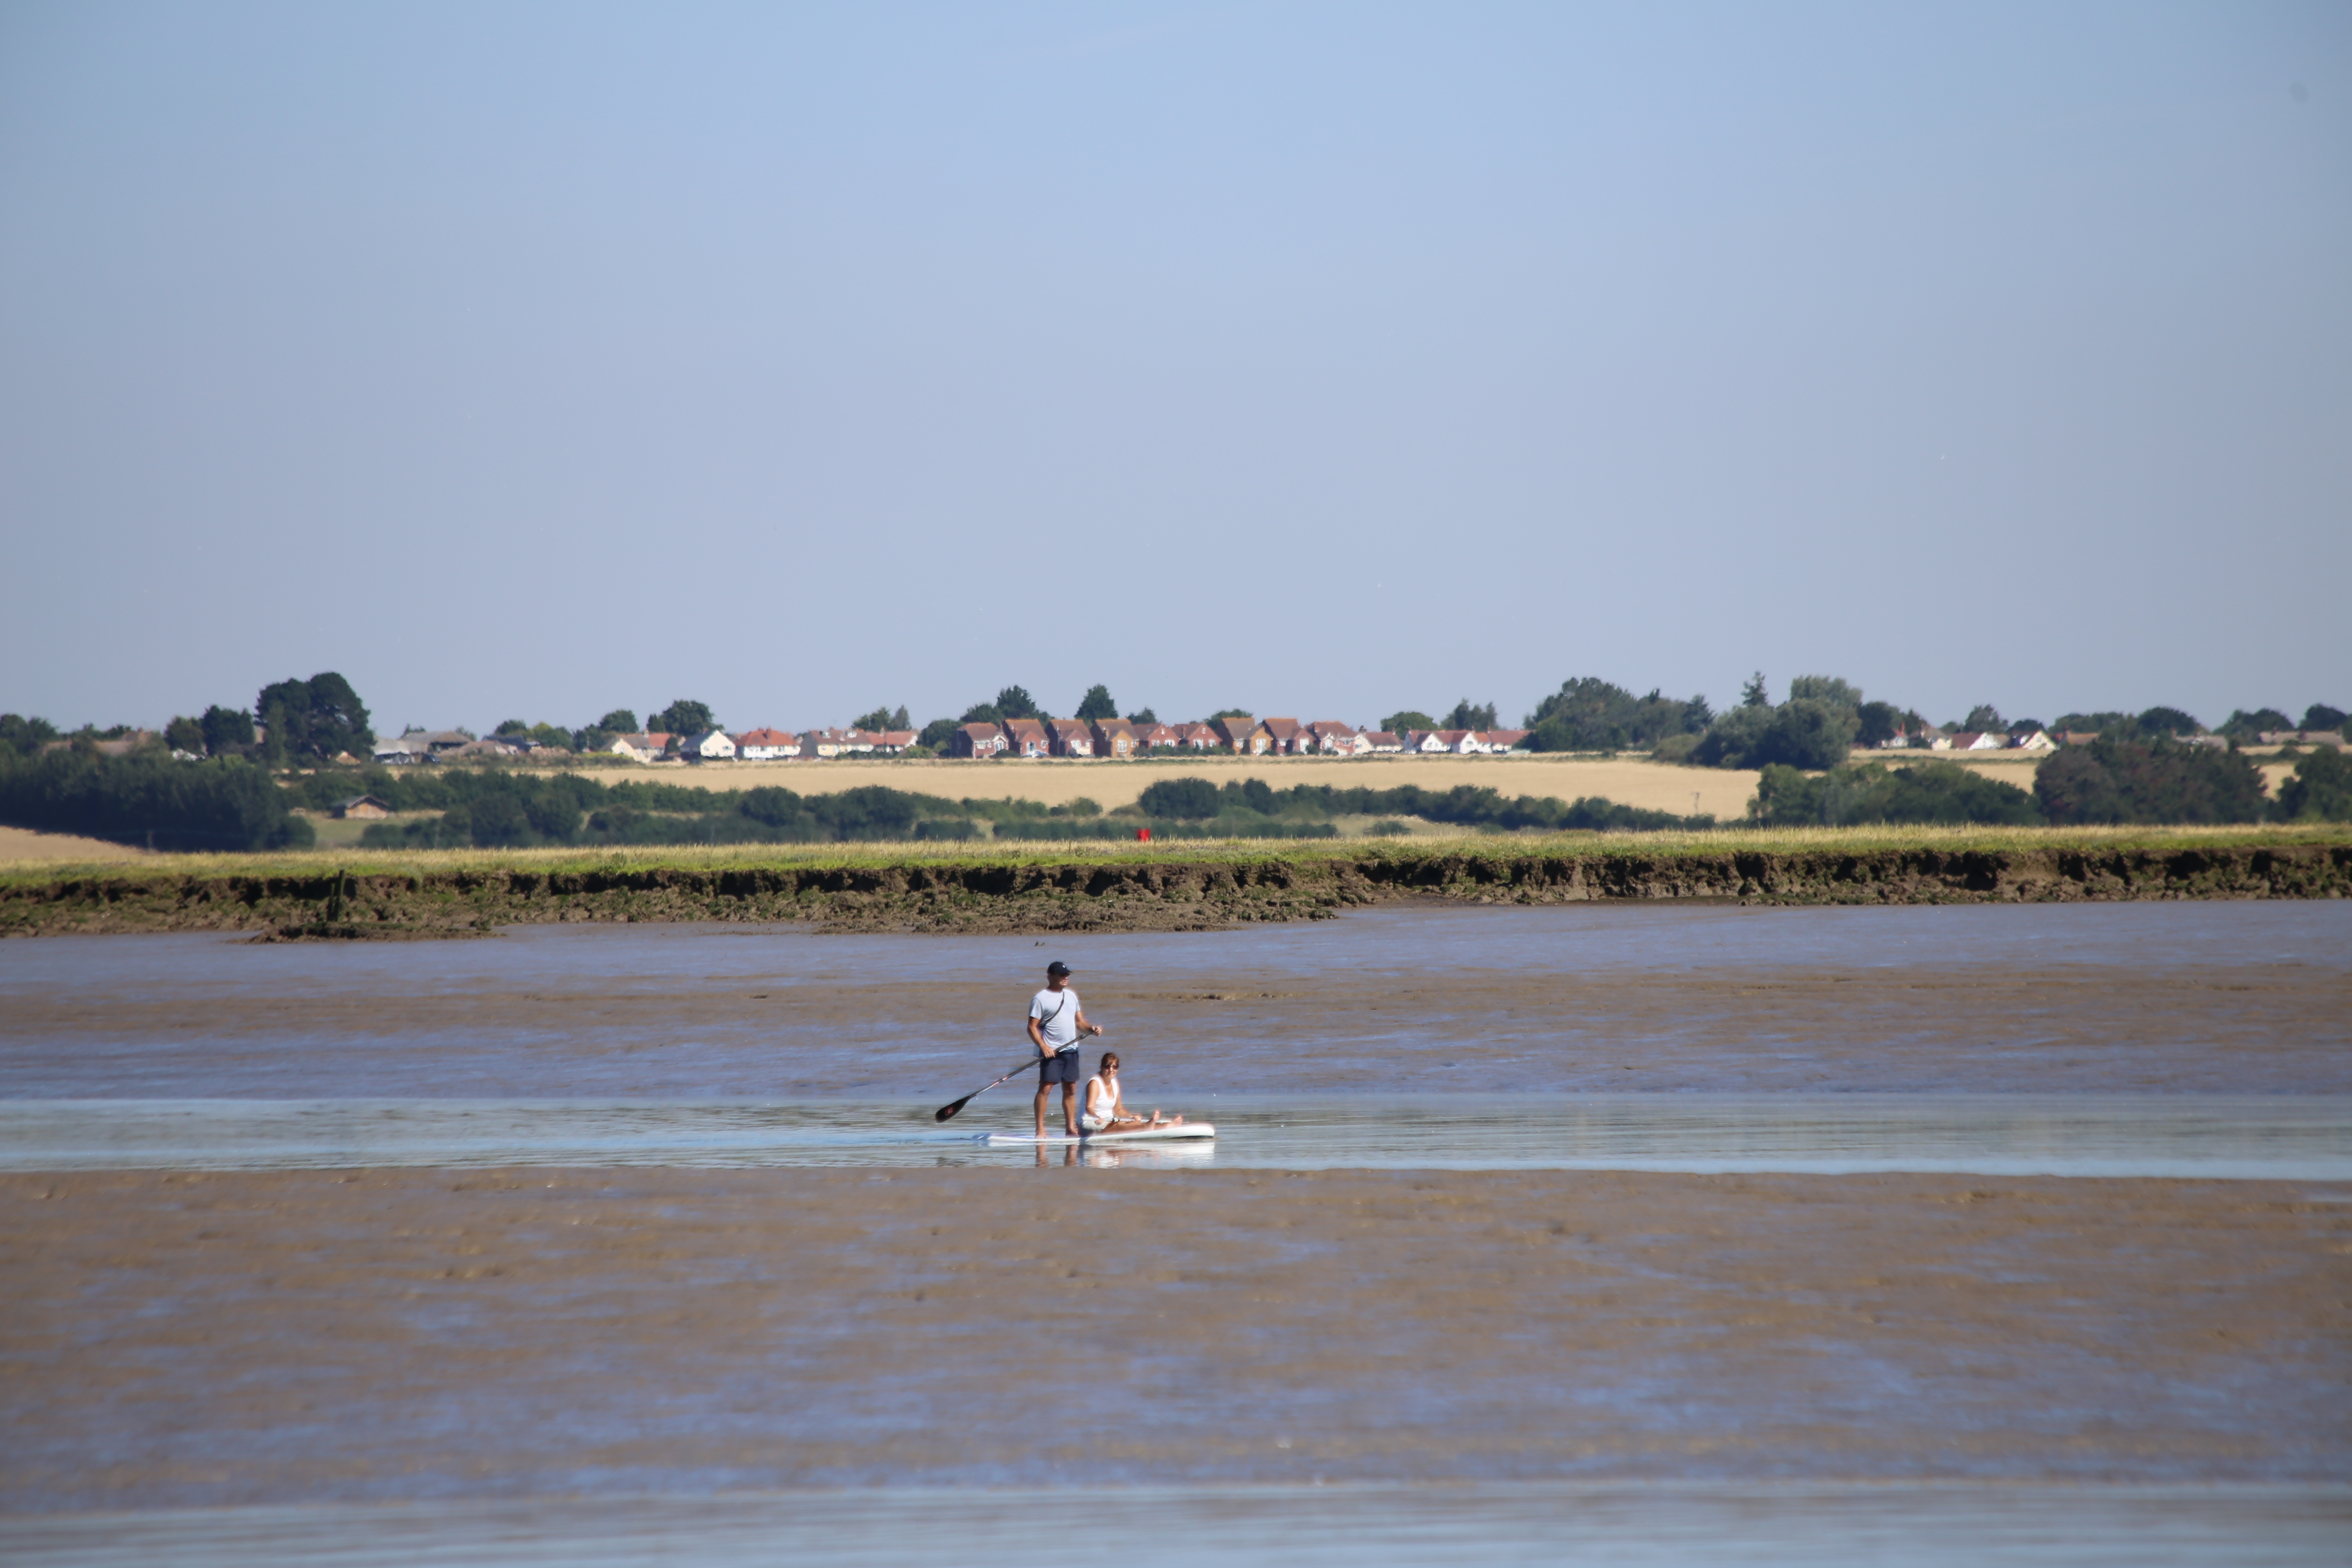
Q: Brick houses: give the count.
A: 9